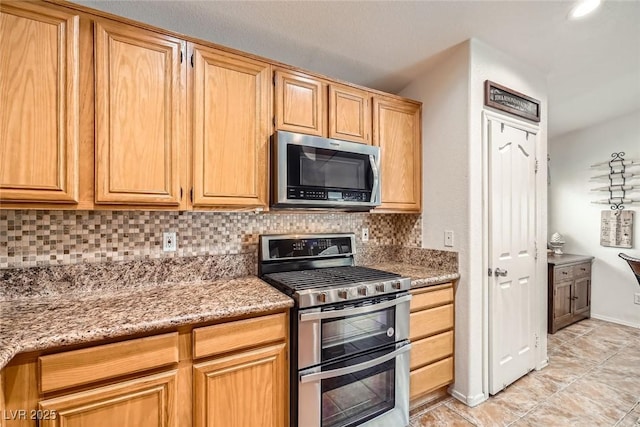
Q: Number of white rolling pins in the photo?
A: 4